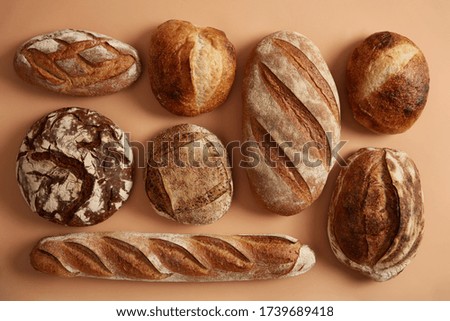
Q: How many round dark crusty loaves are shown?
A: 1